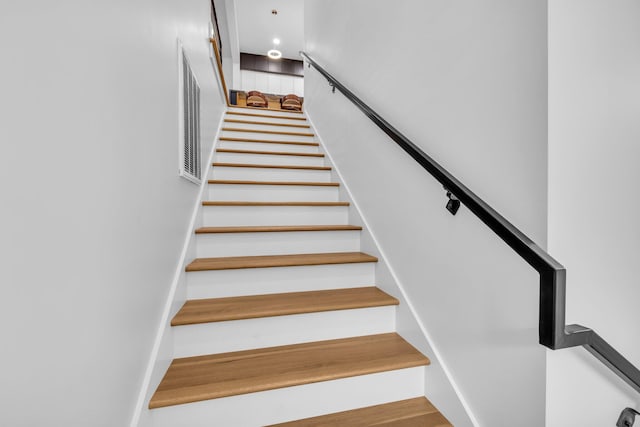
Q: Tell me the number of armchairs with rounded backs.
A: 2